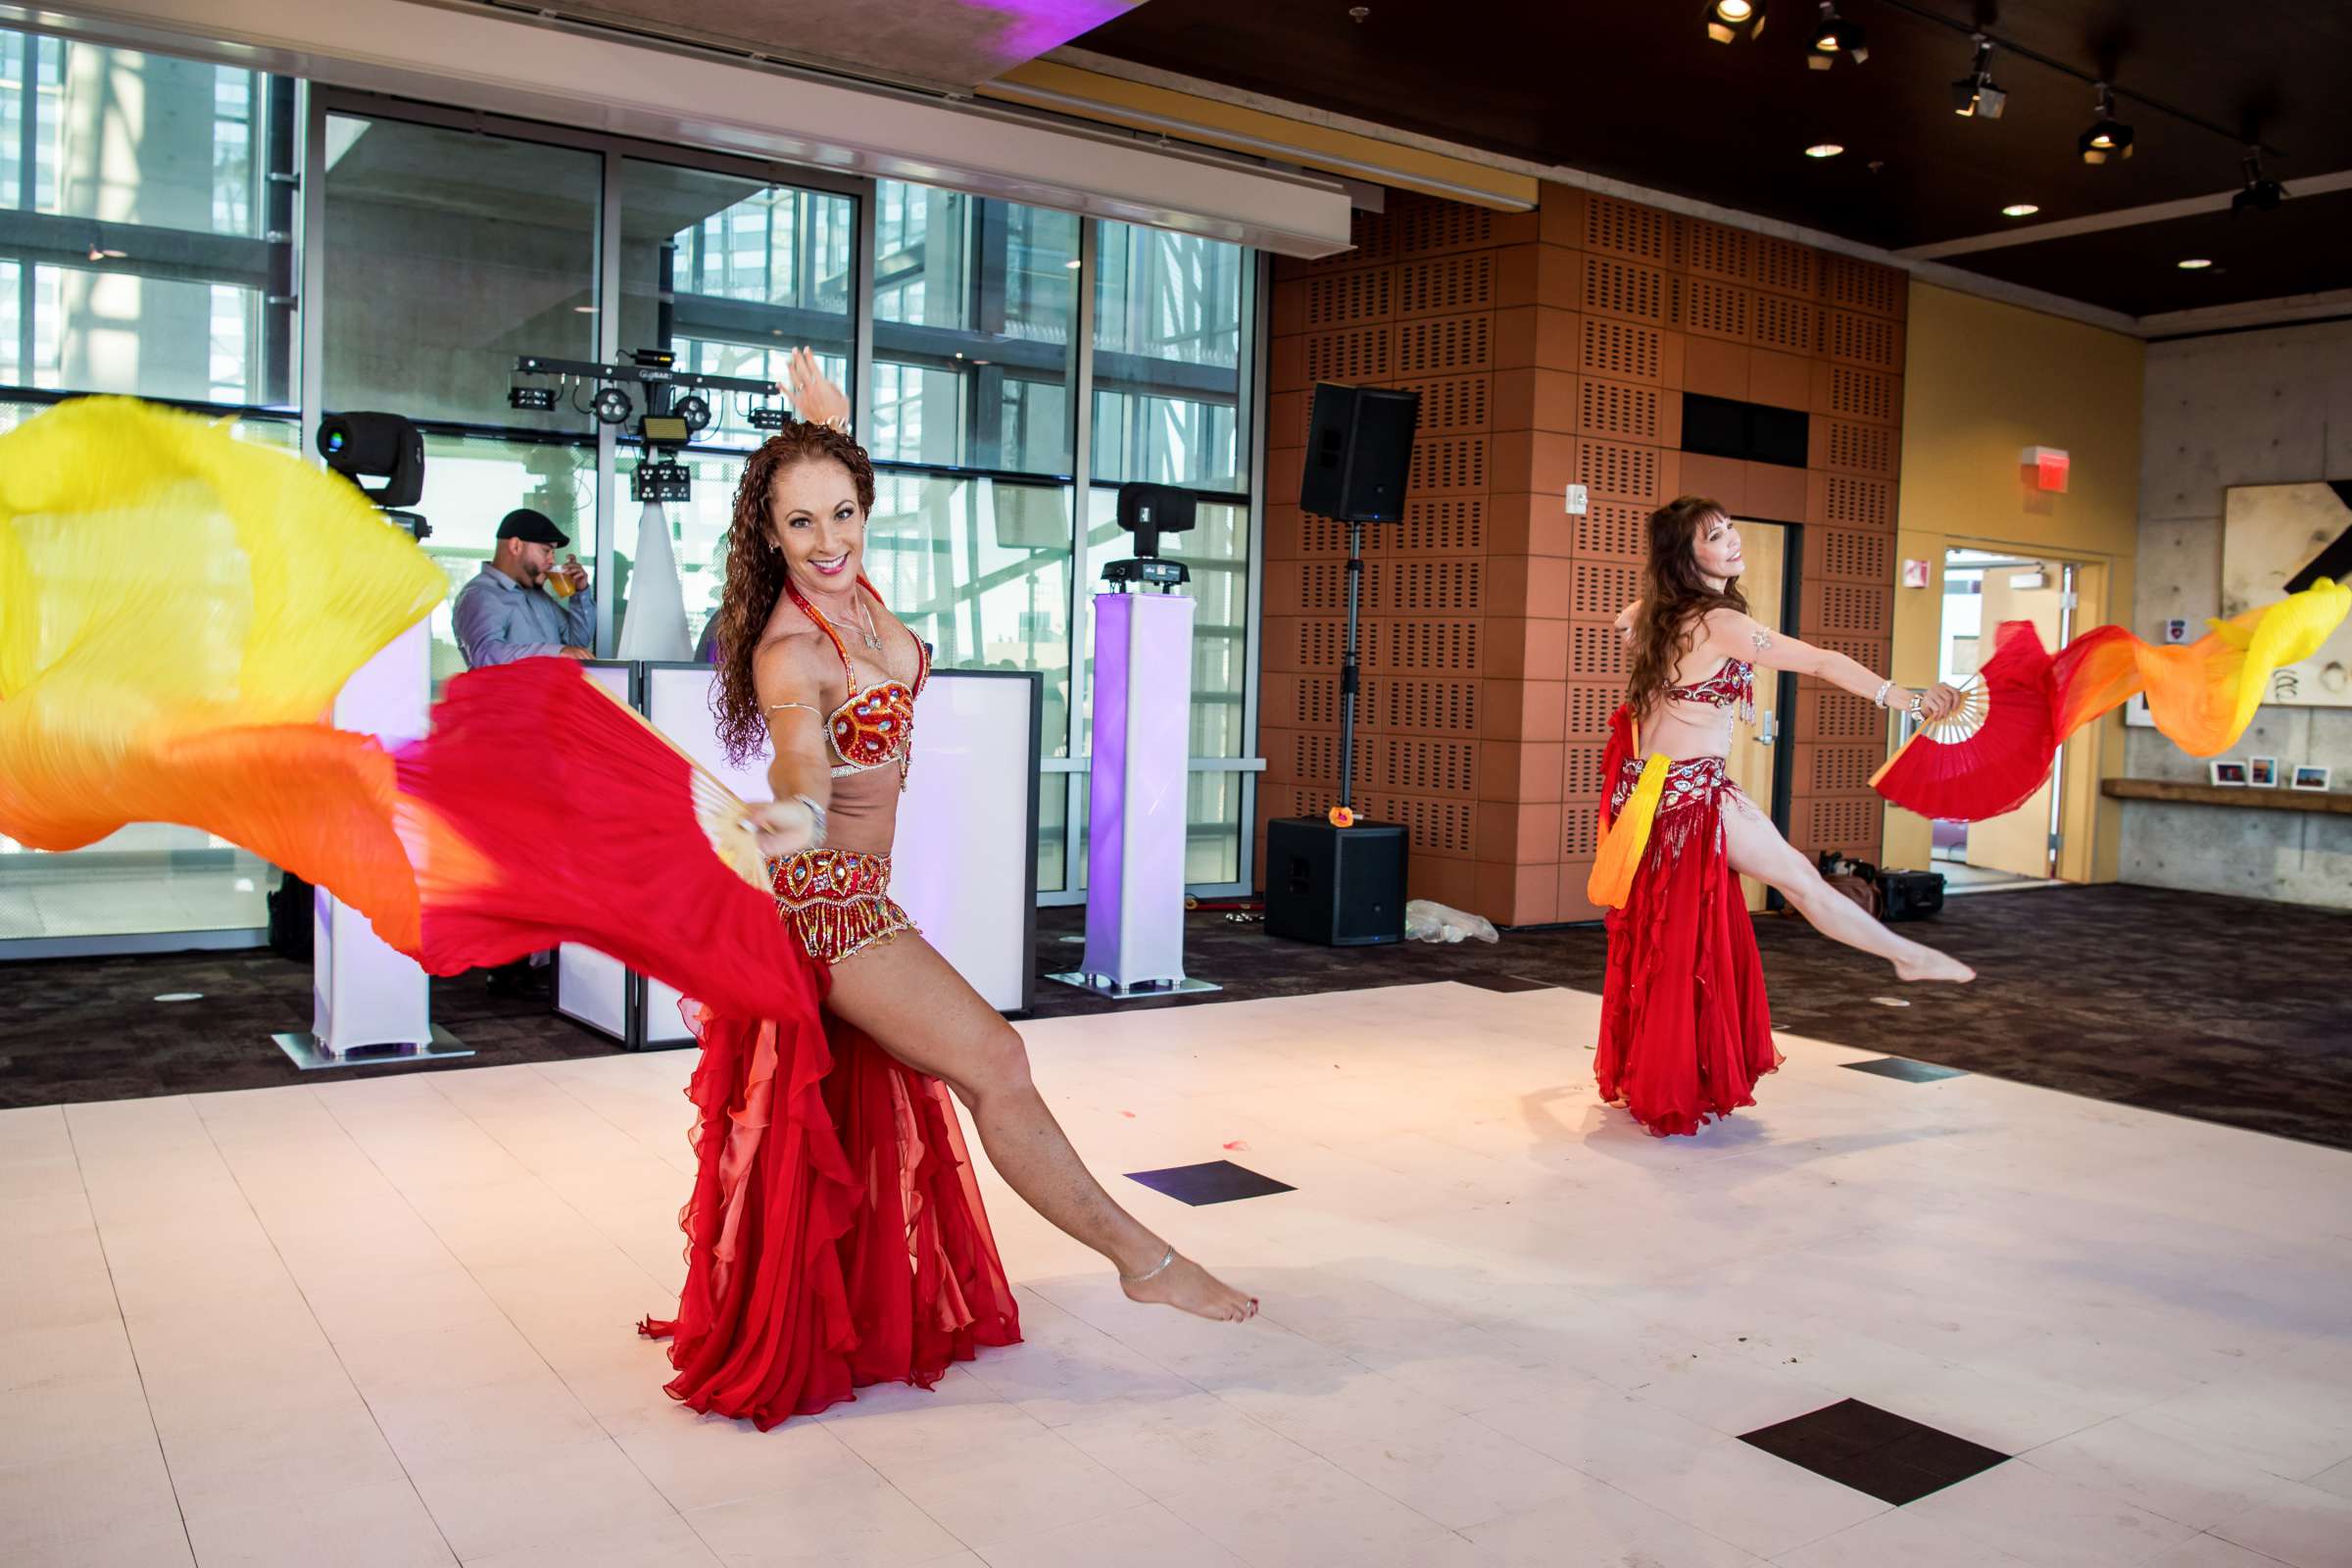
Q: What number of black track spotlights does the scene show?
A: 5